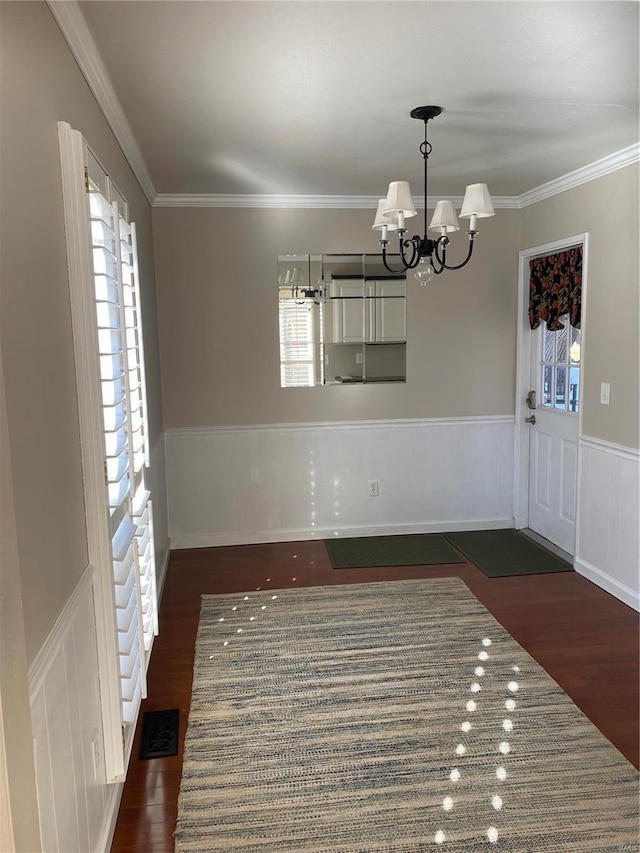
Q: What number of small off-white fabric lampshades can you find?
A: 4